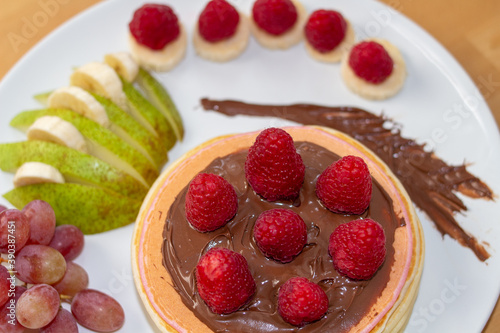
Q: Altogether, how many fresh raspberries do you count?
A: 12